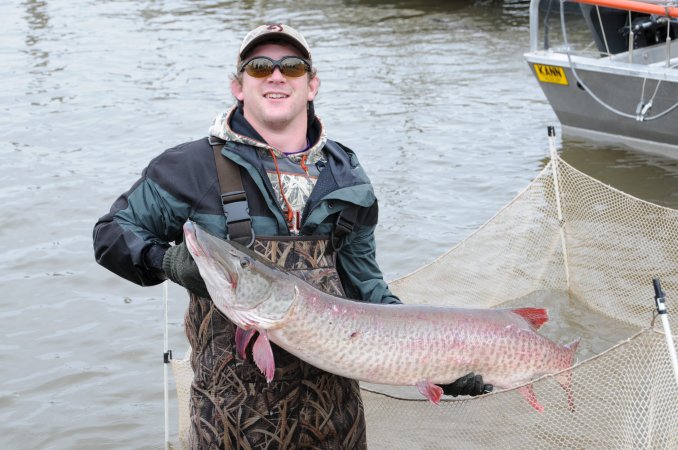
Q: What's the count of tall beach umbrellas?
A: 0